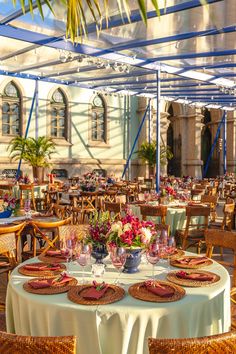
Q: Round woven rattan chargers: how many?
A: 8